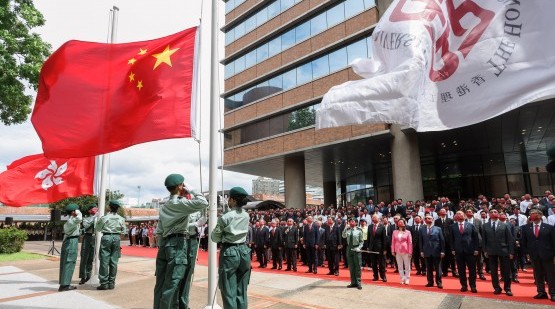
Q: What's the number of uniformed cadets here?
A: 7